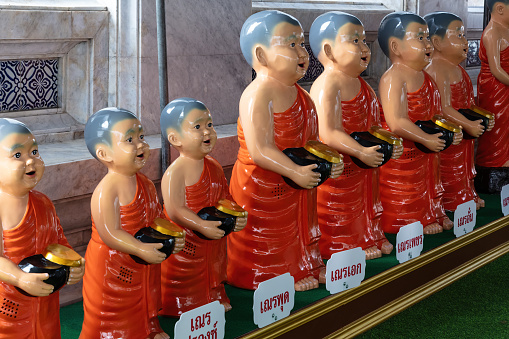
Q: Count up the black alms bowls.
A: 7